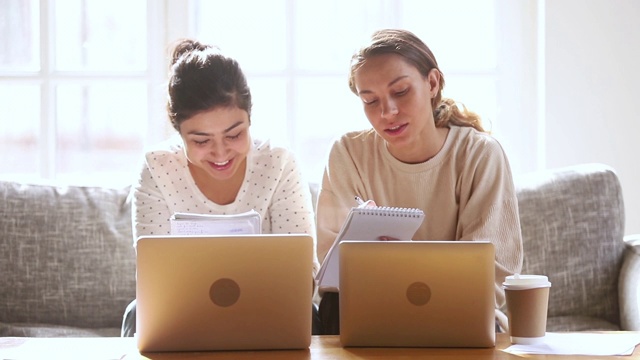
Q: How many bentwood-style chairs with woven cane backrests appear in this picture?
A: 0